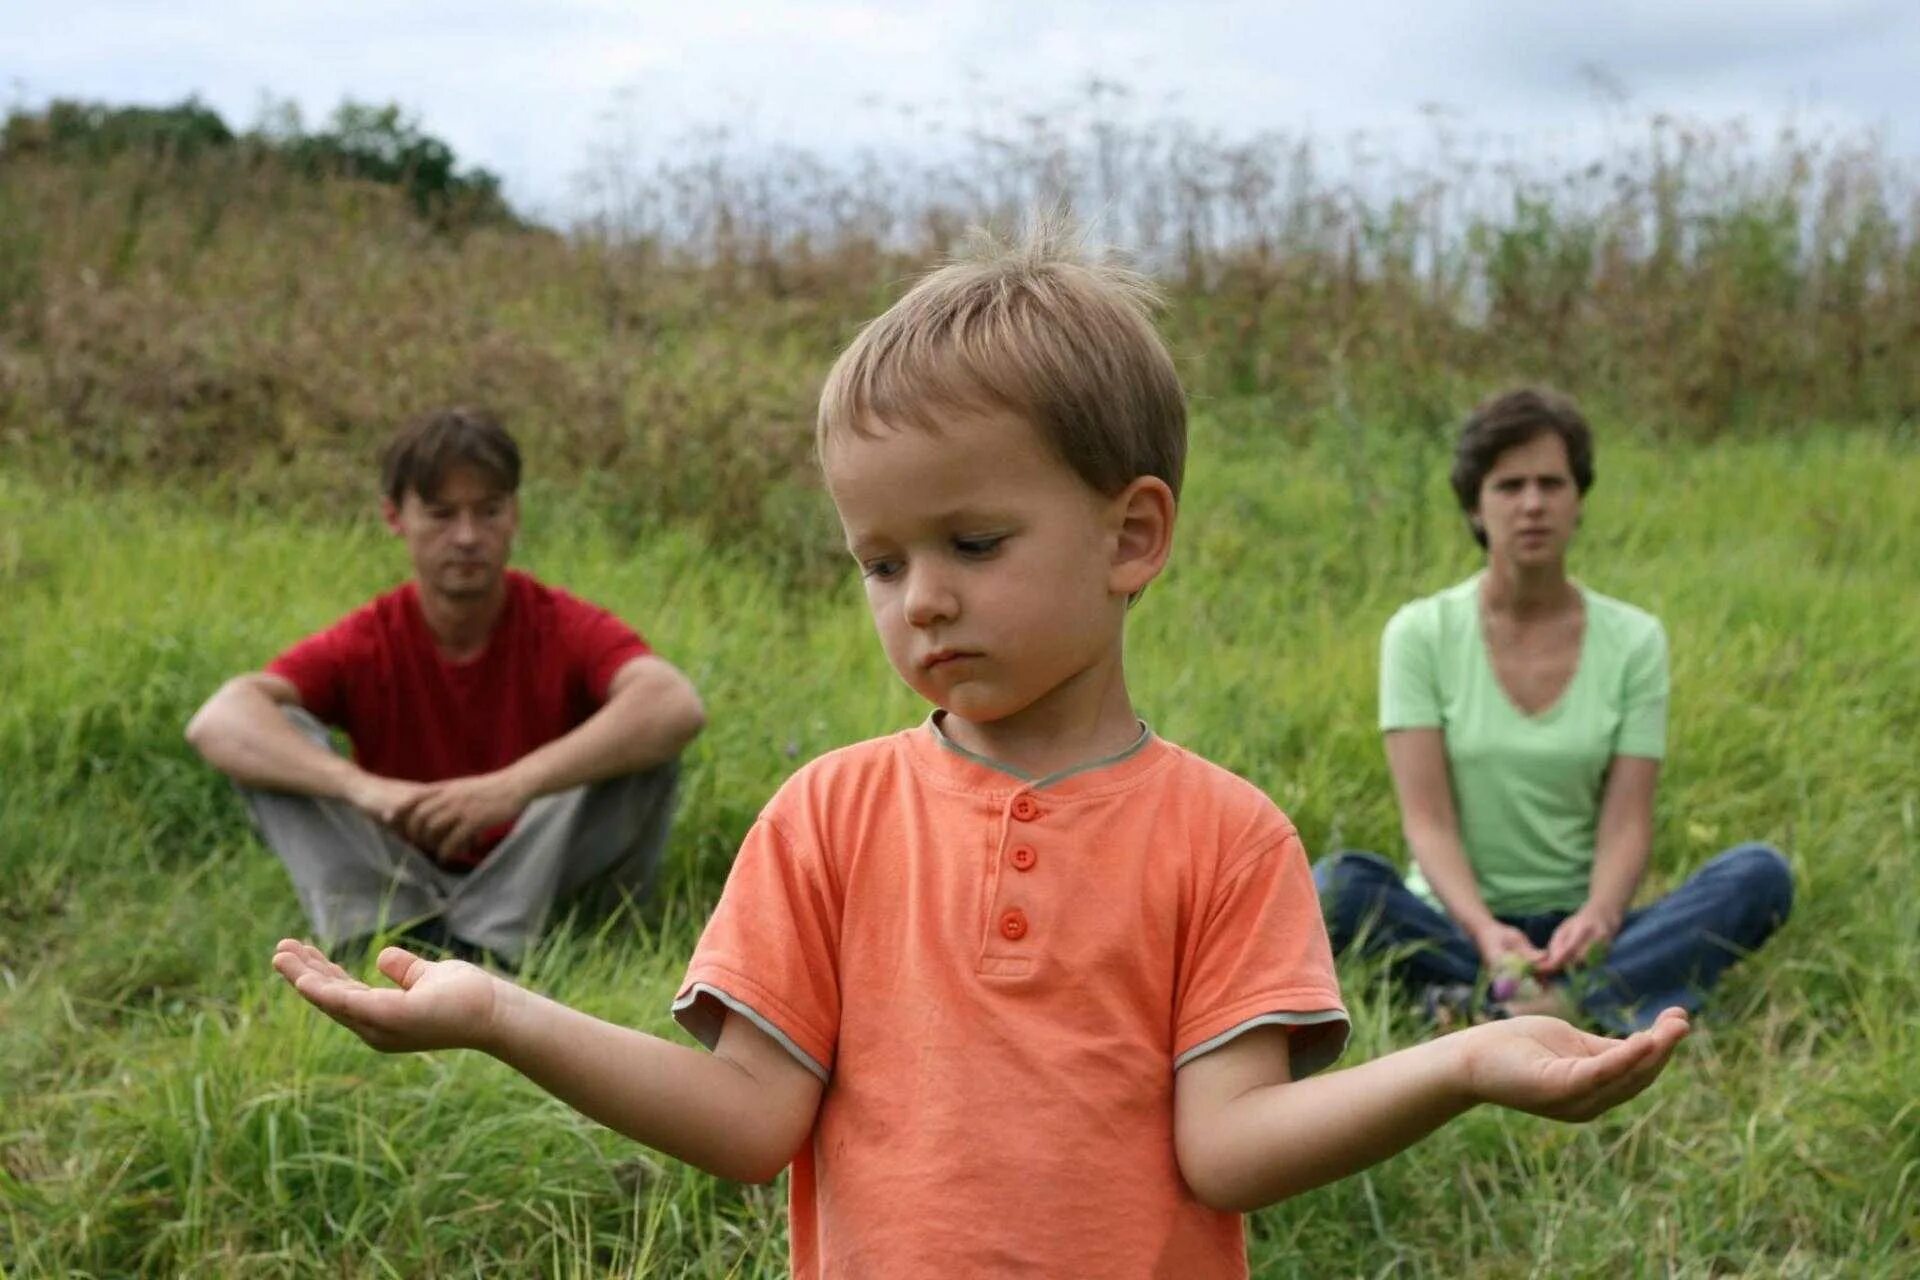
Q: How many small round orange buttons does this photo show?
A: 3